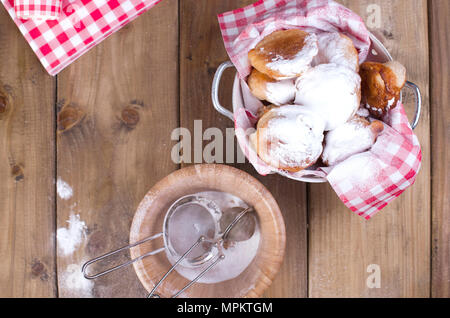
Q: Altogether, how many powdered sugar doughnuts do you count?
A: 7